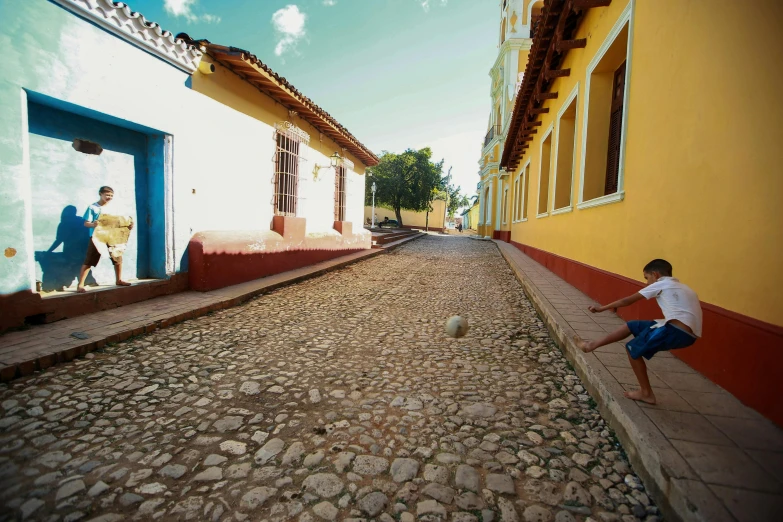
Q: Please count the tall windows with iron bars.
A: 2